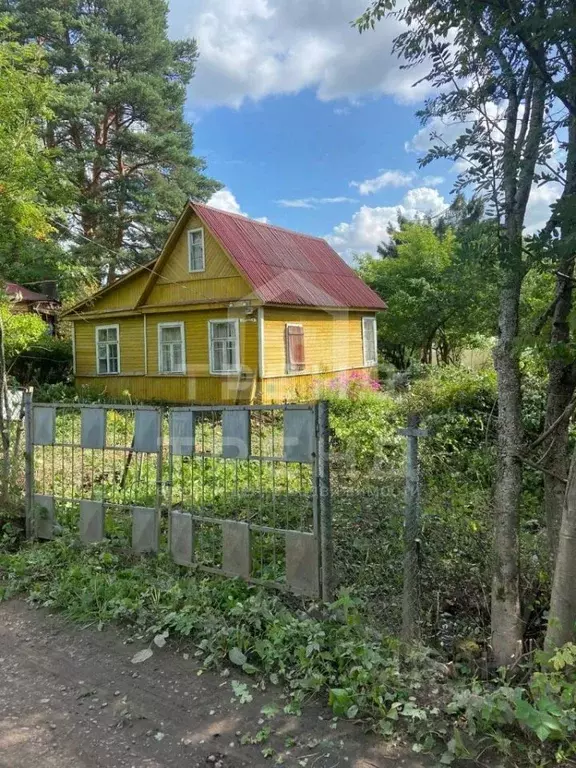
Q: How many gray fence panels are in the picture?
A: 12